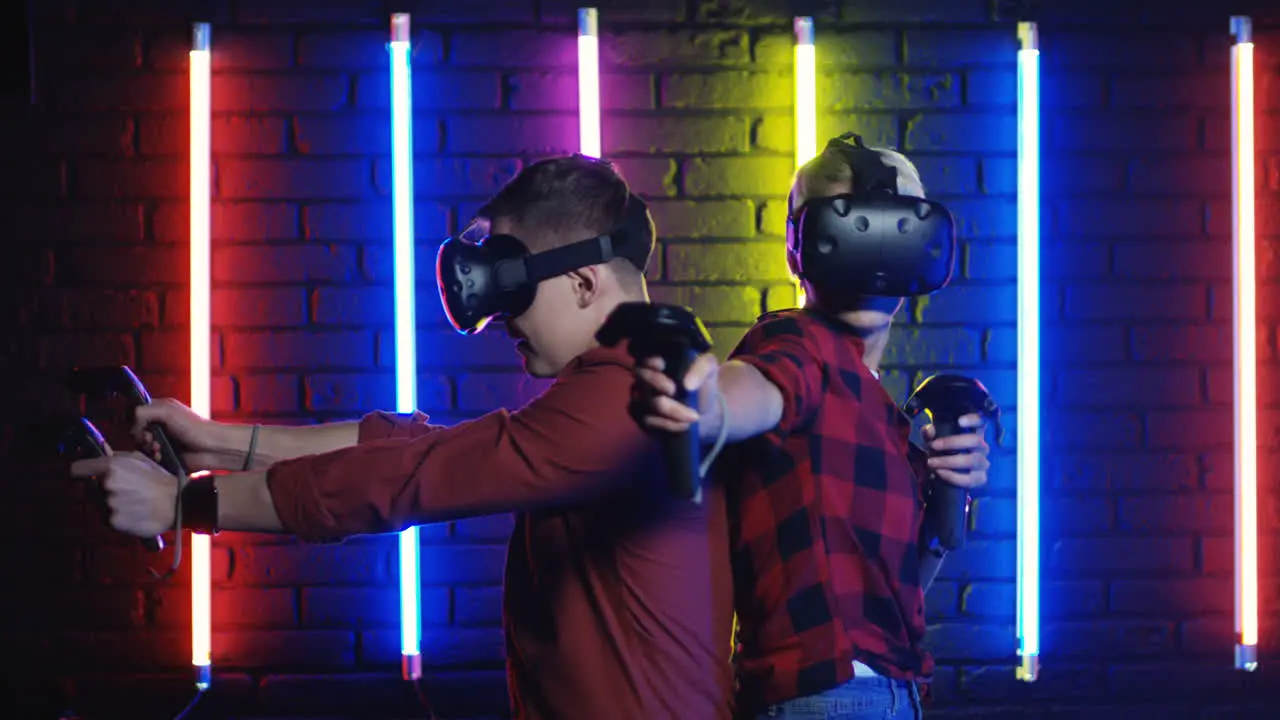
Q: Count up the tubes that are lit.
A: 6